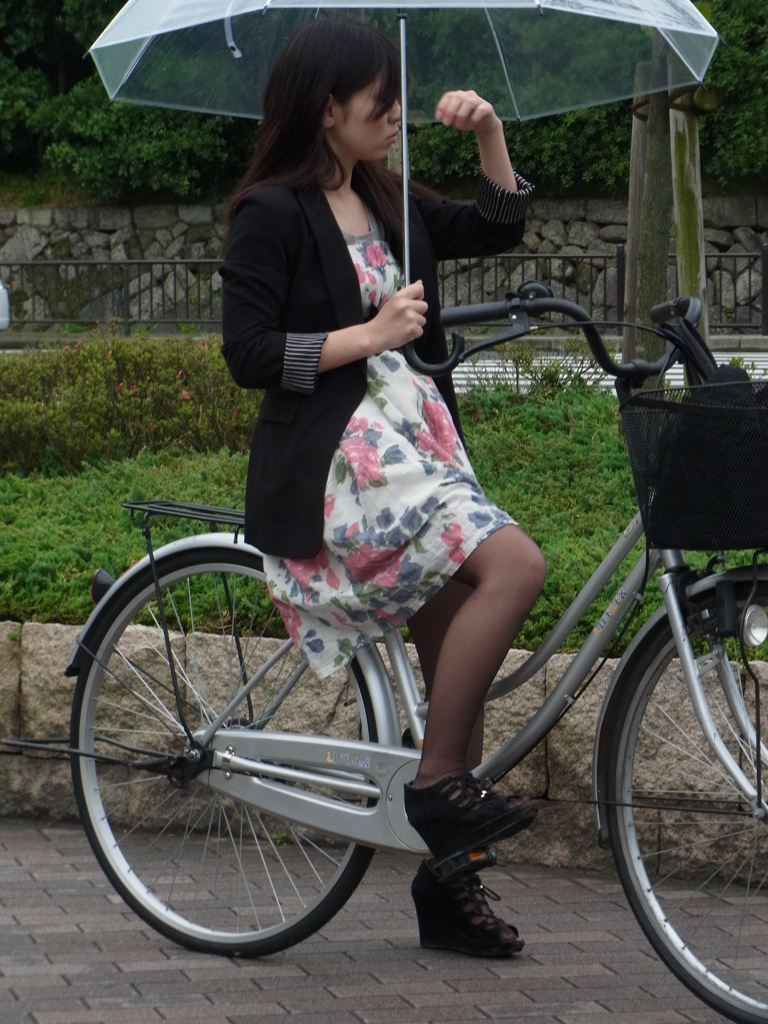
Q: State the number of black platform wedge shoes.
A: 2